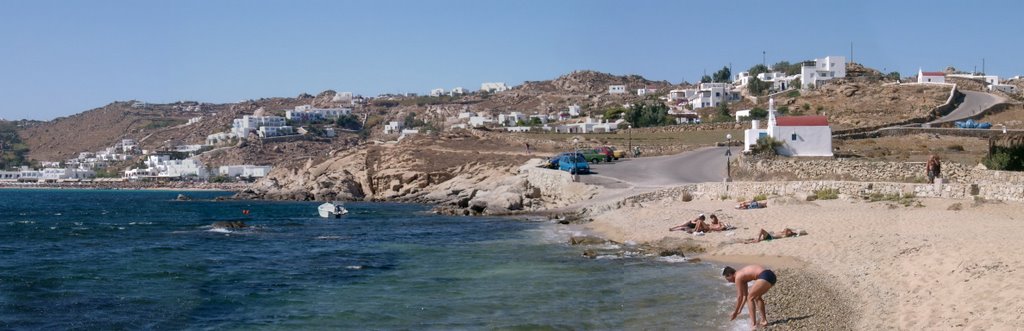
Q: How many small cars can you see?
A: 5